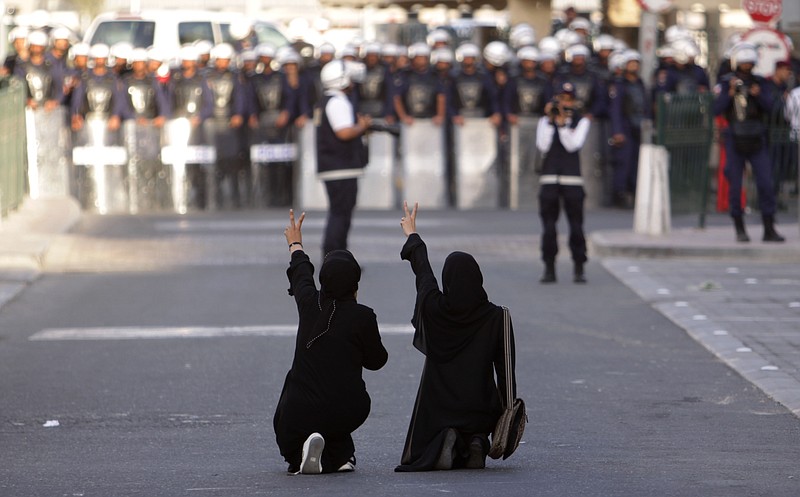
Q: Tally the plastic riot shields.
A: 12